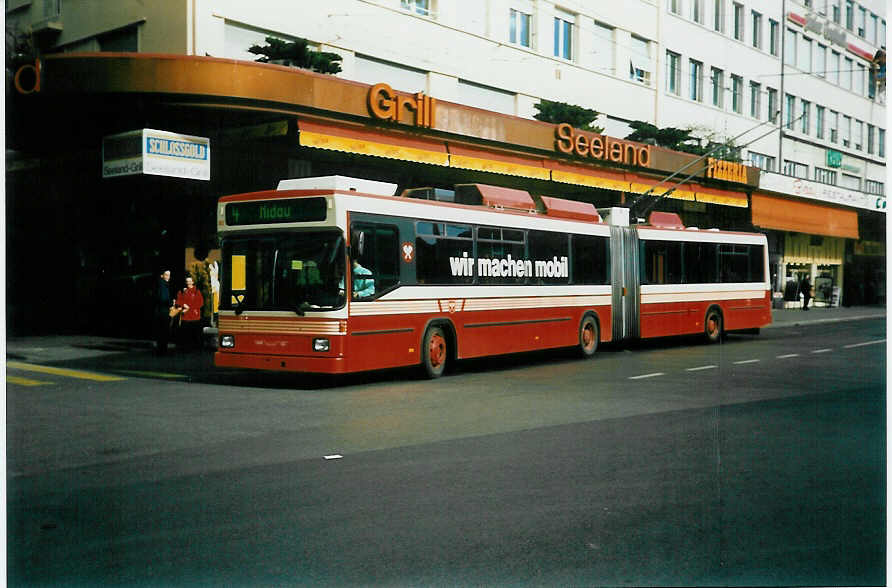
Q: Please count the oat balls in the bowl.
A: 0